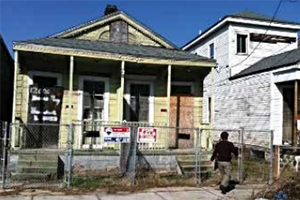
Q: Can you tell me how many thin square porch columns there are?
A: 5